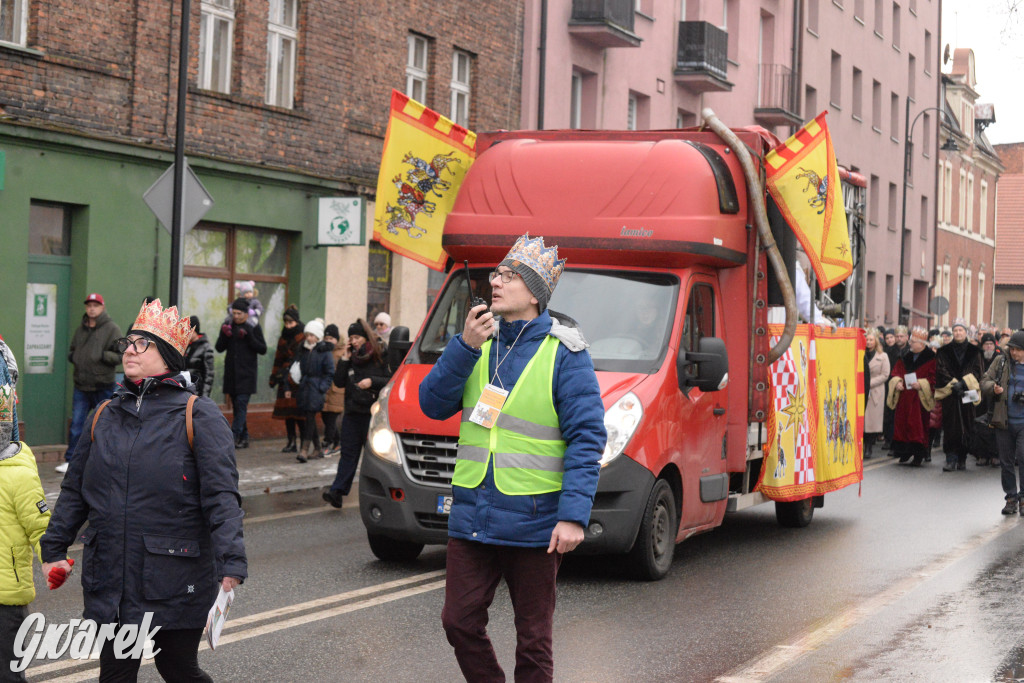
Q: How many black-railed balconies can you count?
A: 3